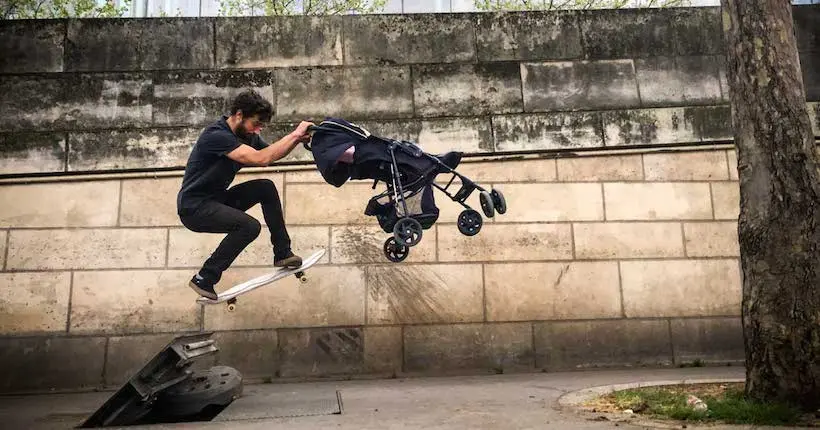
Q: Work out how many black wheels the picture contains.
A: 5